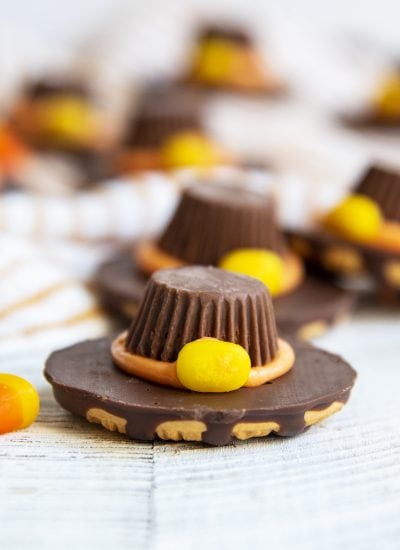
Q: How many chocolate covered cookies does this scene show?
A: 7